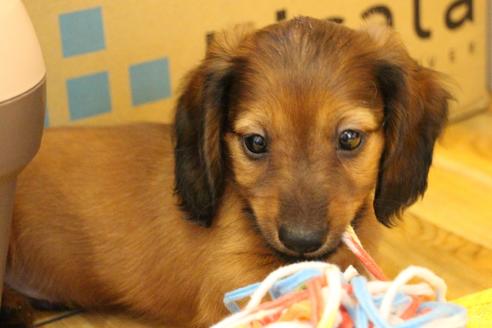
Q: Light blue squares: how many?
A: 3